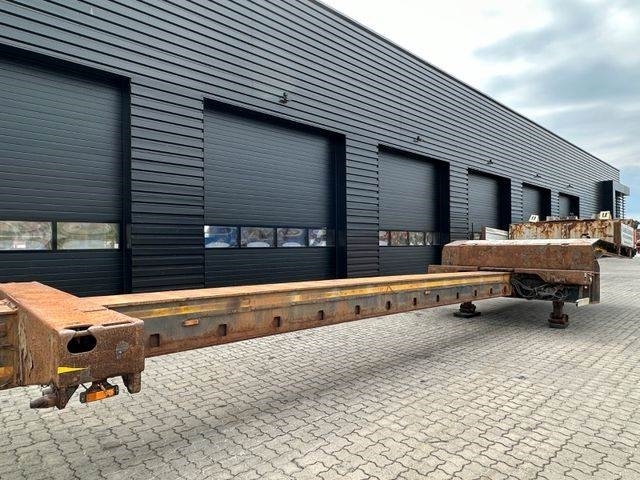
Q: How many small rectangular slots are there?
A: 12